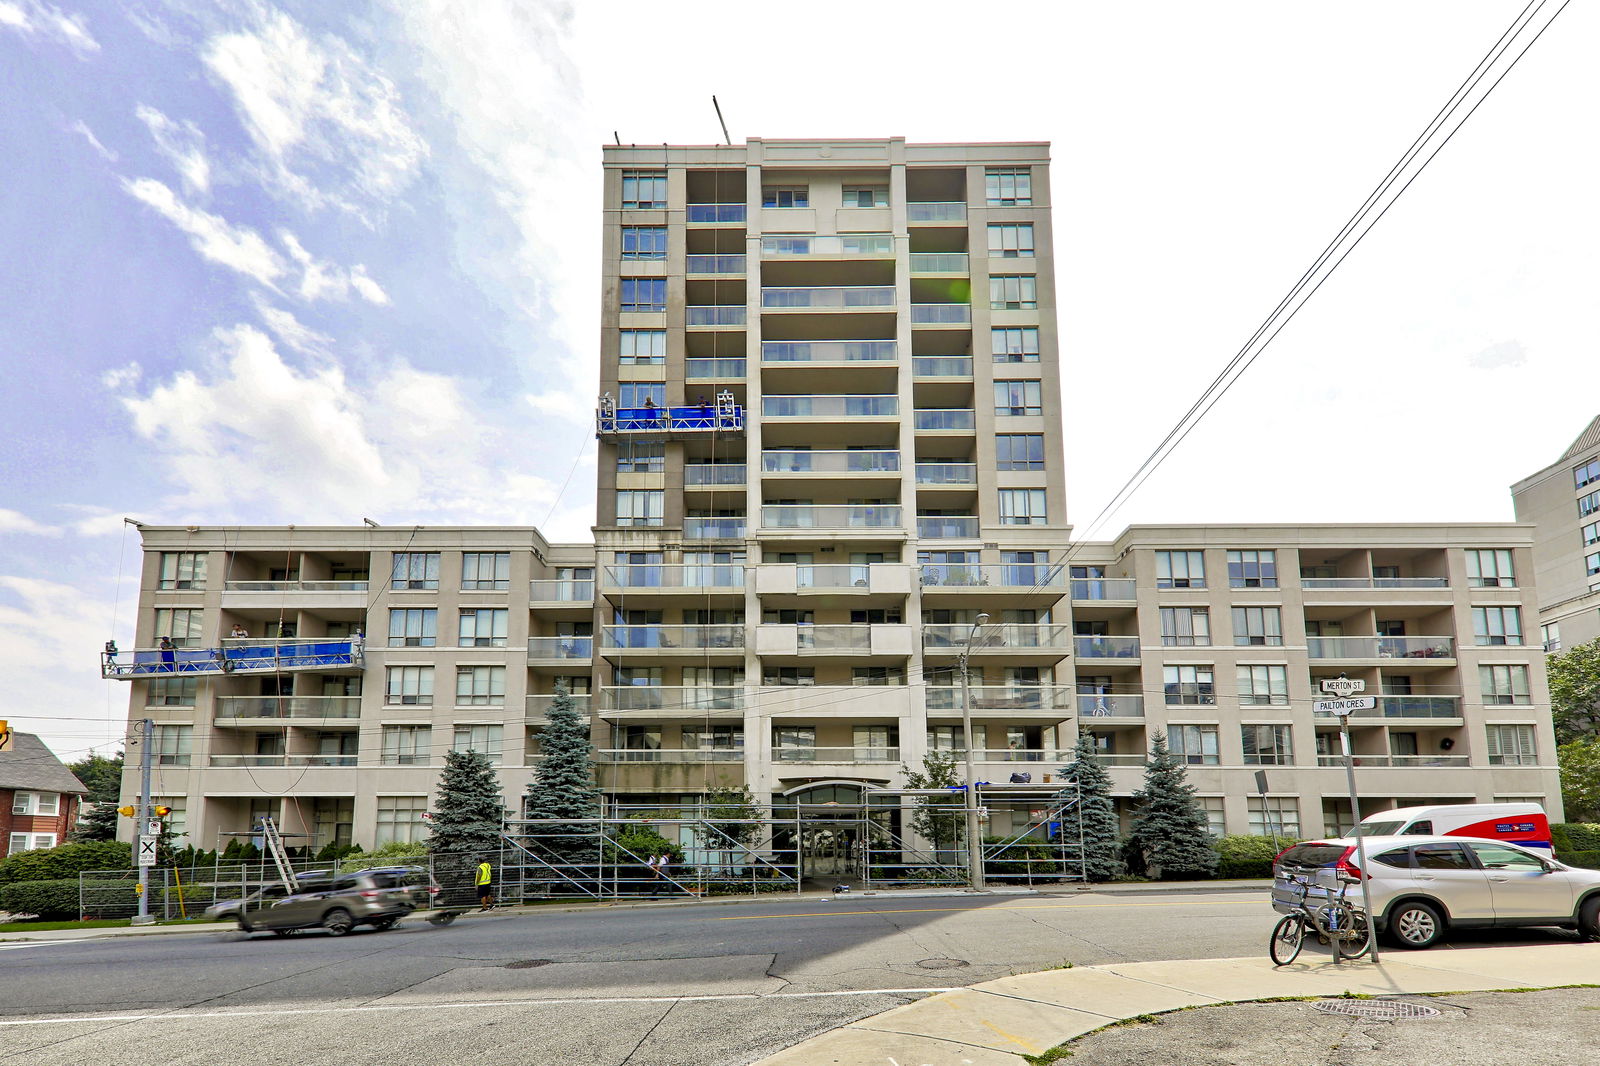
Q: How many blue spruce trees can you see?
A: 4